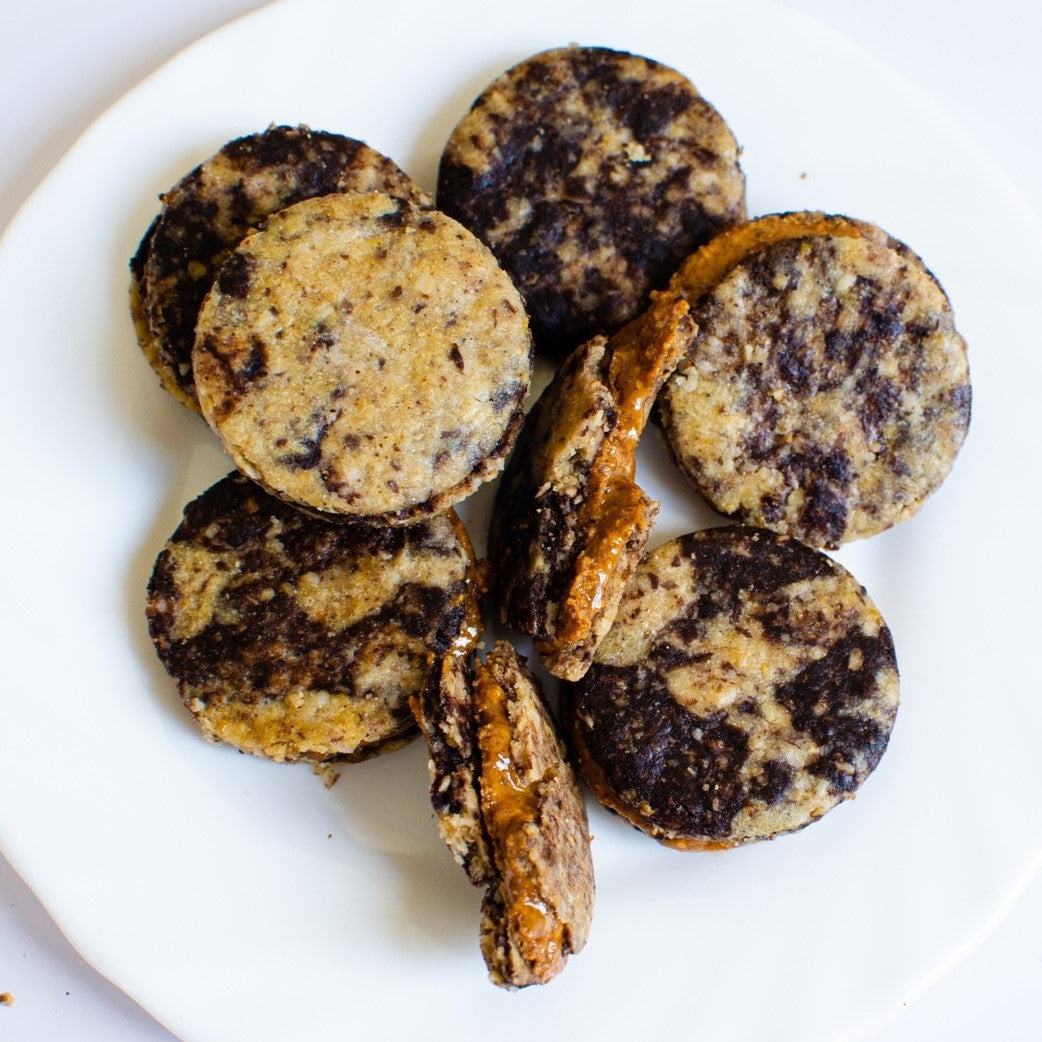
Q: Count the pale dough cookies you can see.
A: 1